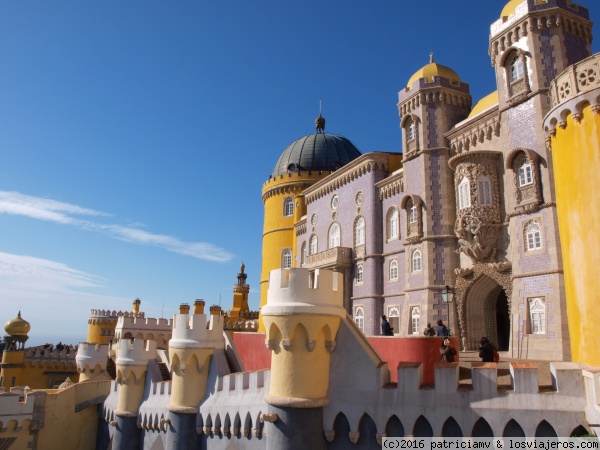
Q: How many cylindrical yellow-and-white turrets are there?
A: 4